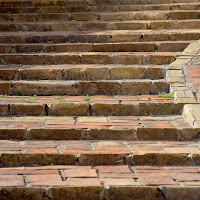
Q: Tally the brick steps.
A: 13